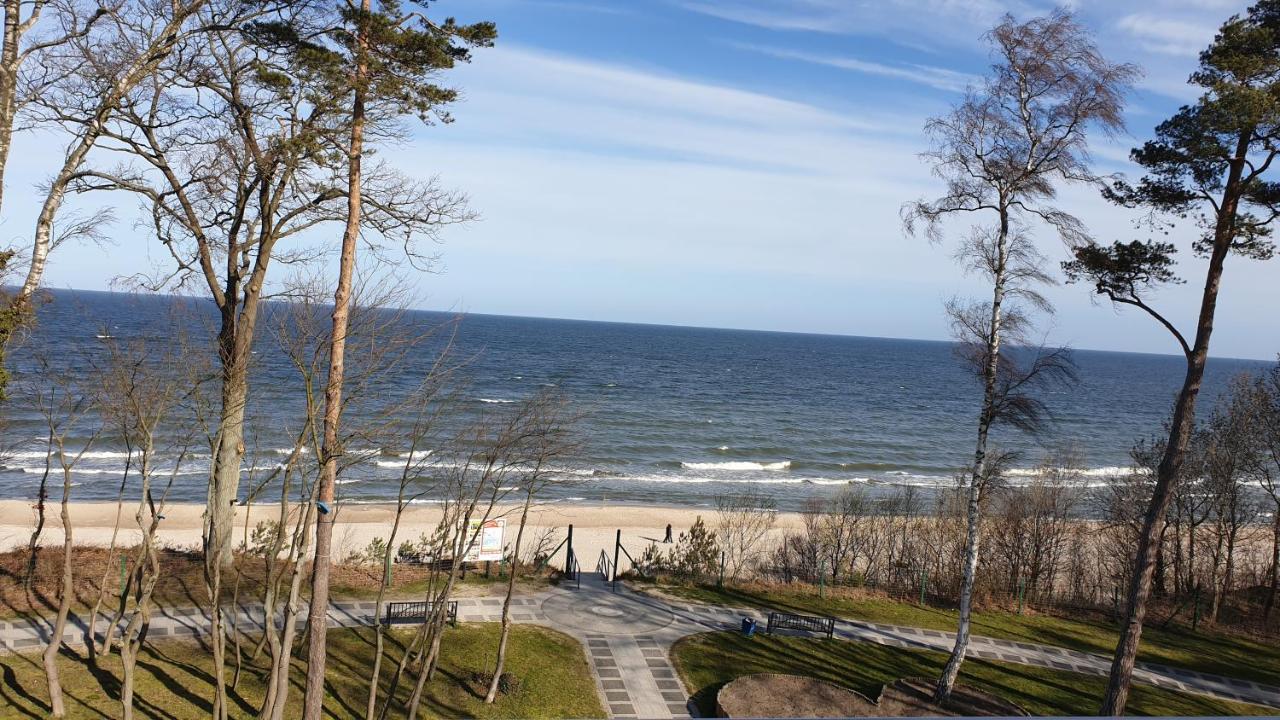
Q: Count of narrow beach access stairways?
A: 1